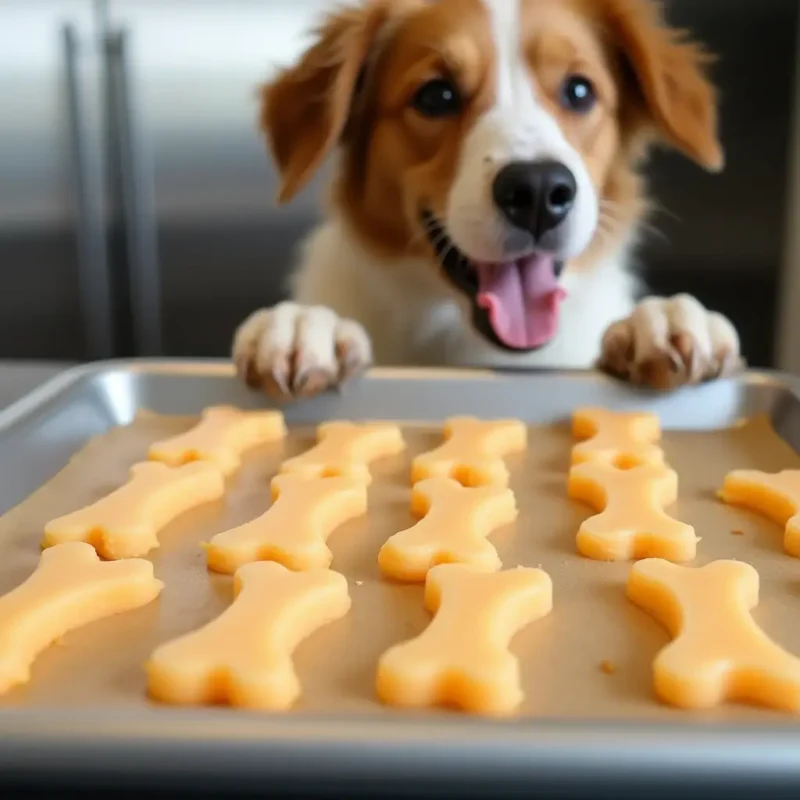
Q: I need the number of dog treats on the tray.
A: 13